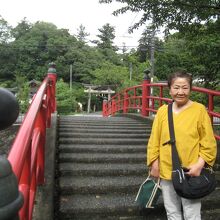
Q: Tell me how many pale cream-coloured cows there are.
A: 0